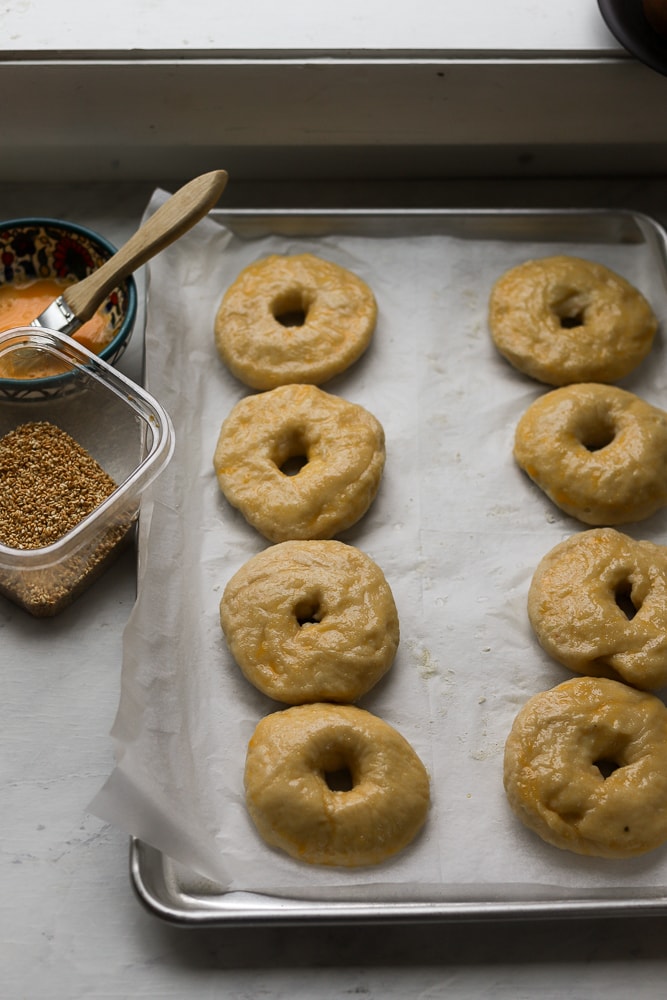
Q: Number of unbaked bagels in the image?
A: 8